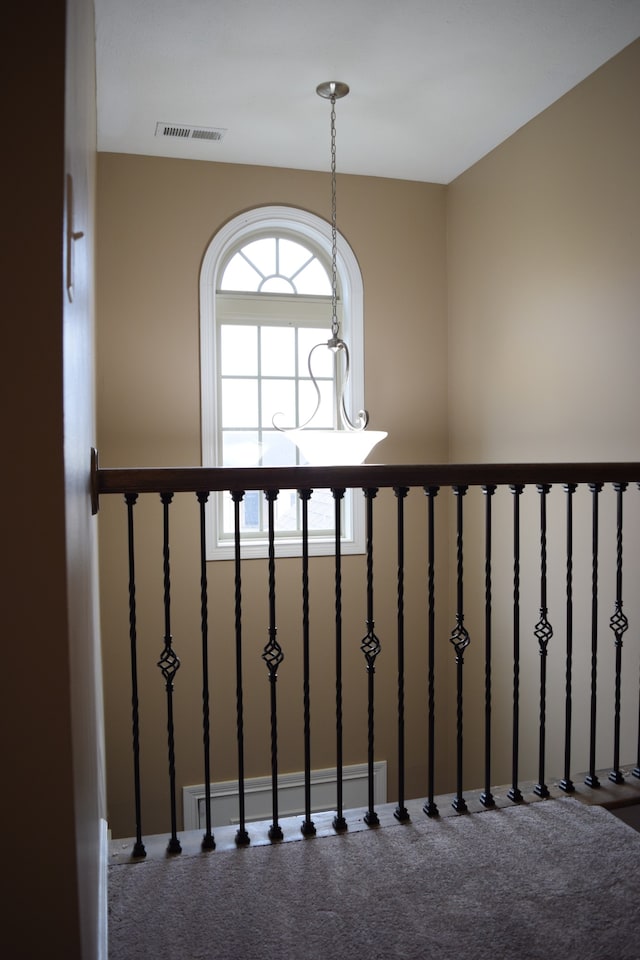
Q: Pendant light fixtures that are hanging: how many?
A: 1